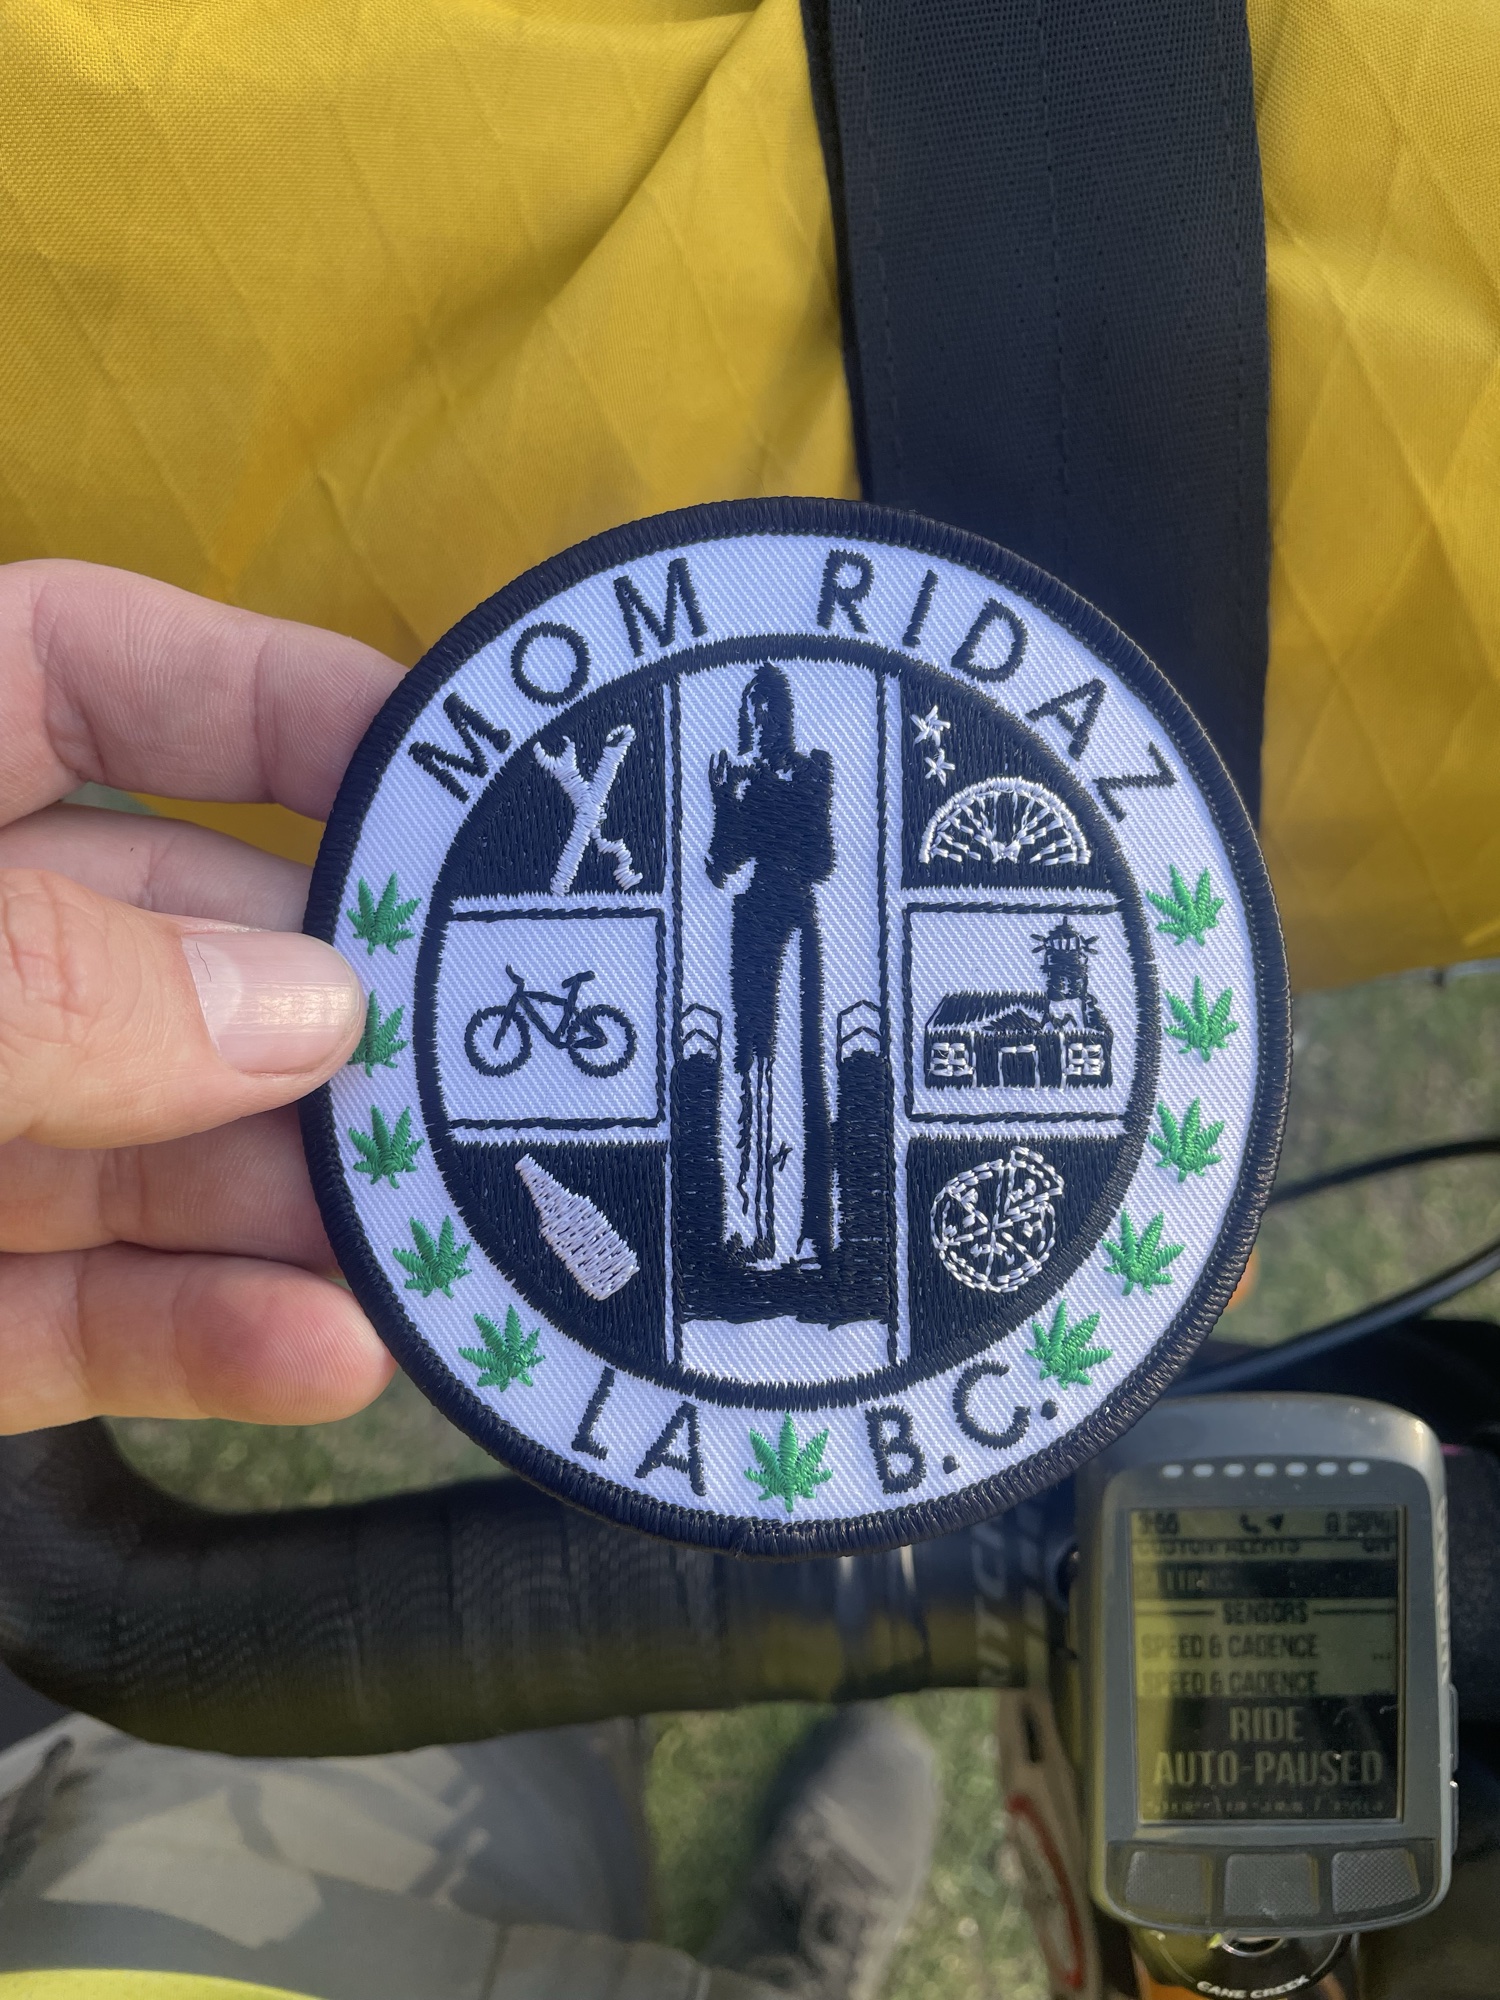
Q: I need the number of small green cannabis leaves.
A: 11